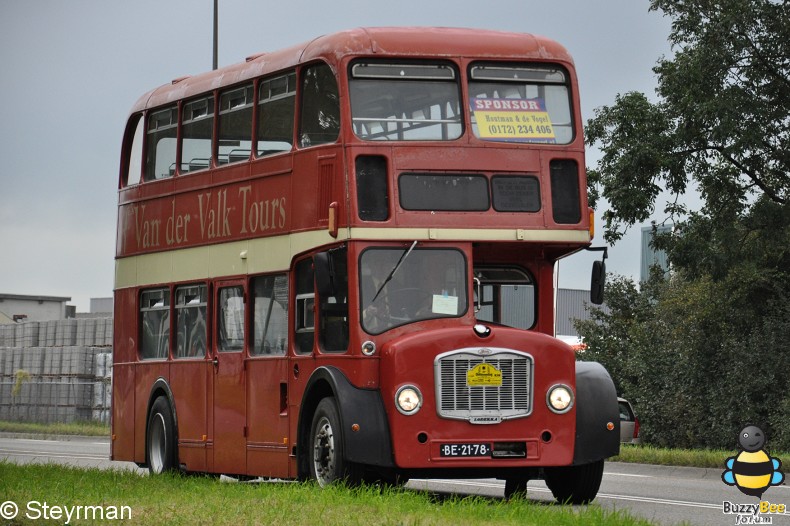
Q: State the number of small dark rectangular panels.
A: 4